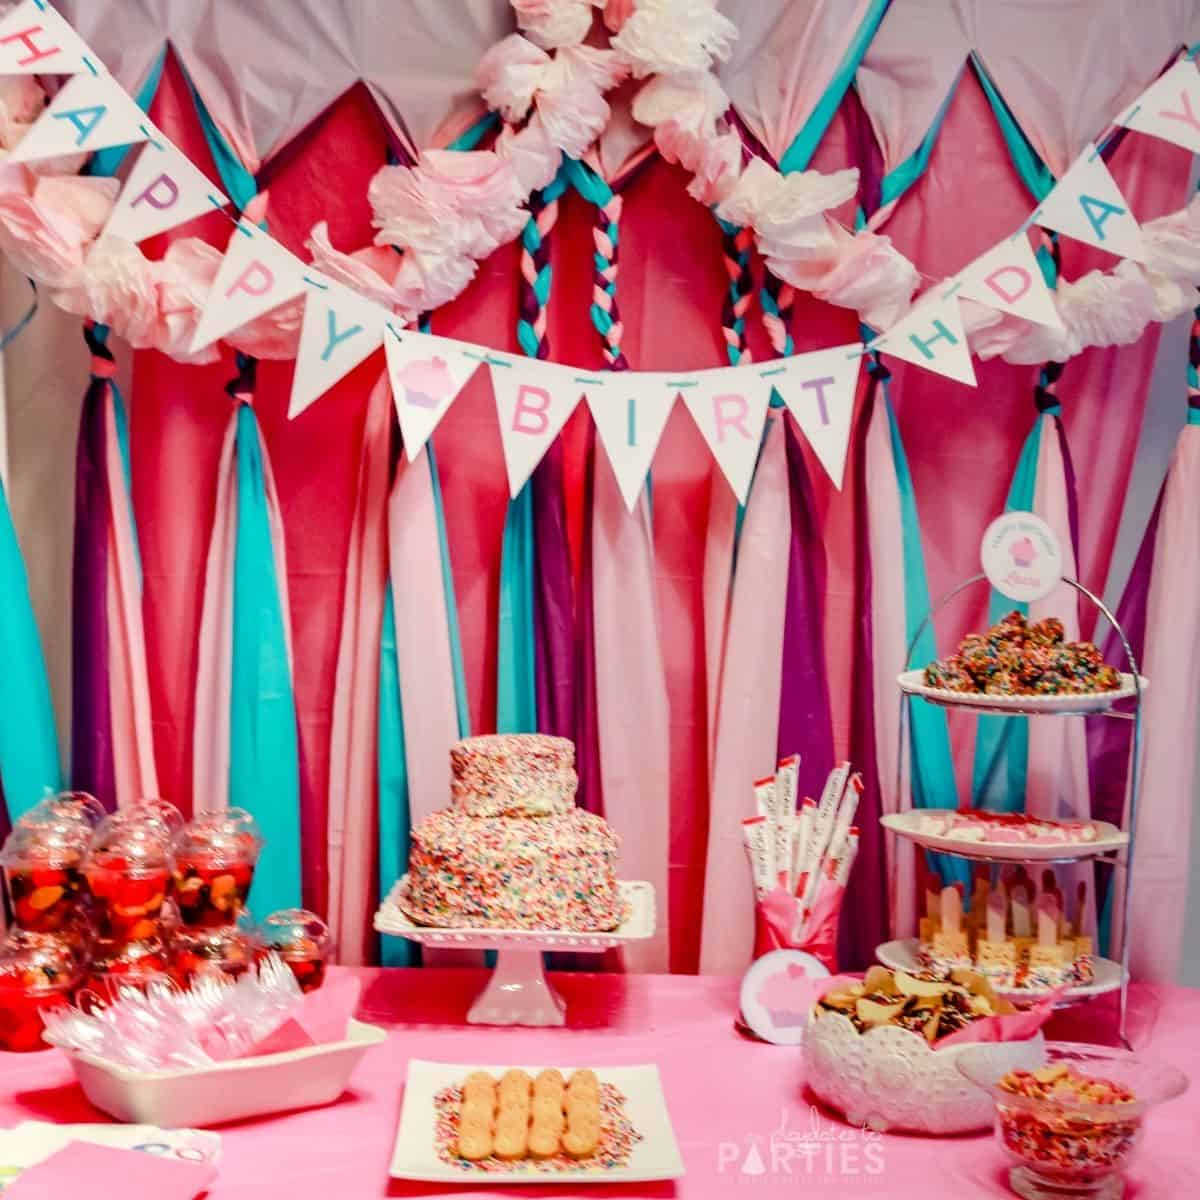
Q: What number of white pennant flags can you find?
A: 14